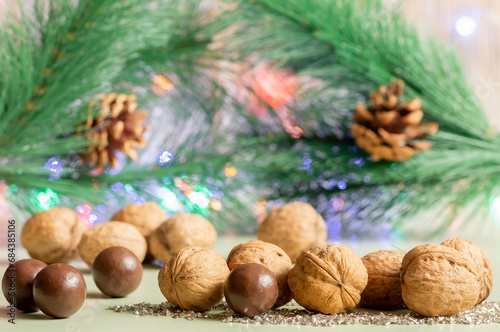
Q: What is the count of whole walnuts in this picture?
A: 11